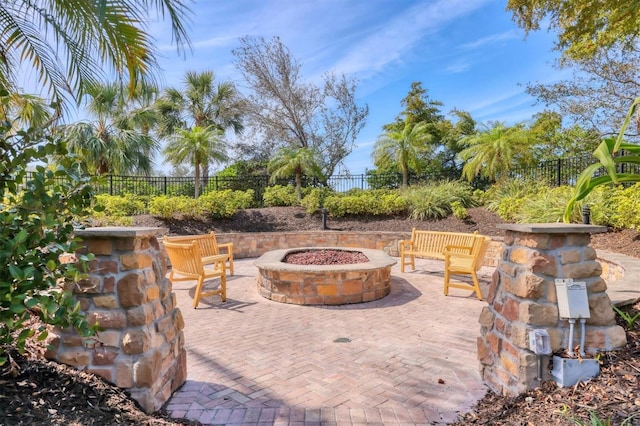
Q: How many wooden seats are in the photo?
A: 4